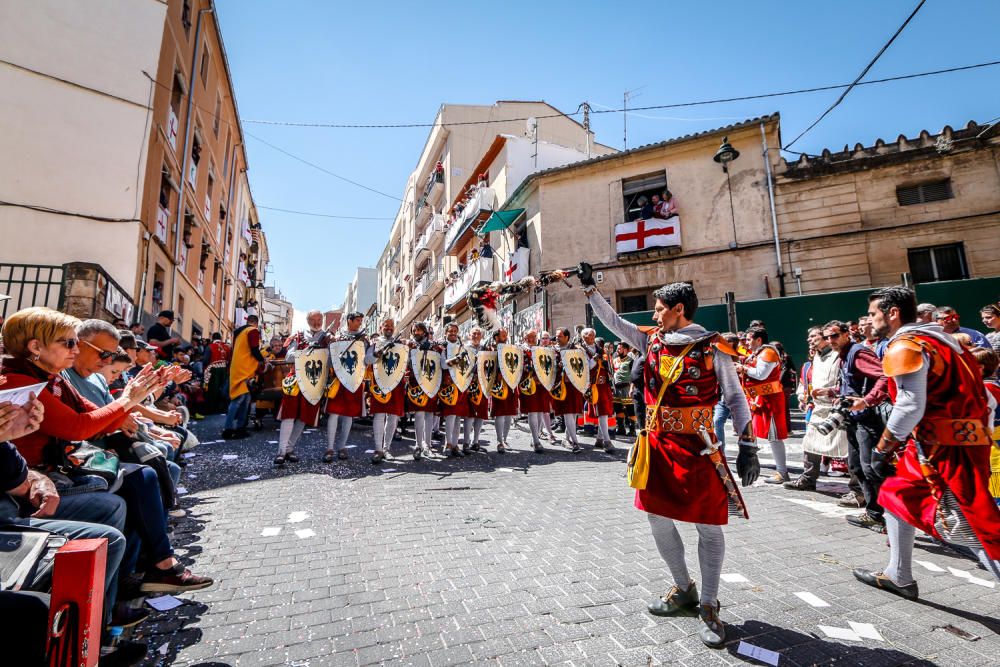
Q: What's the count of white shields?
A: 9